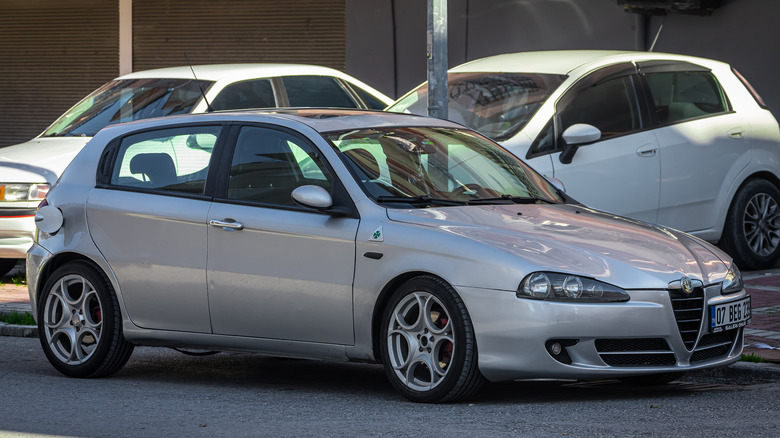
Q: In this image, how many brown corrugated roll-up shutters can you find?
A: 2